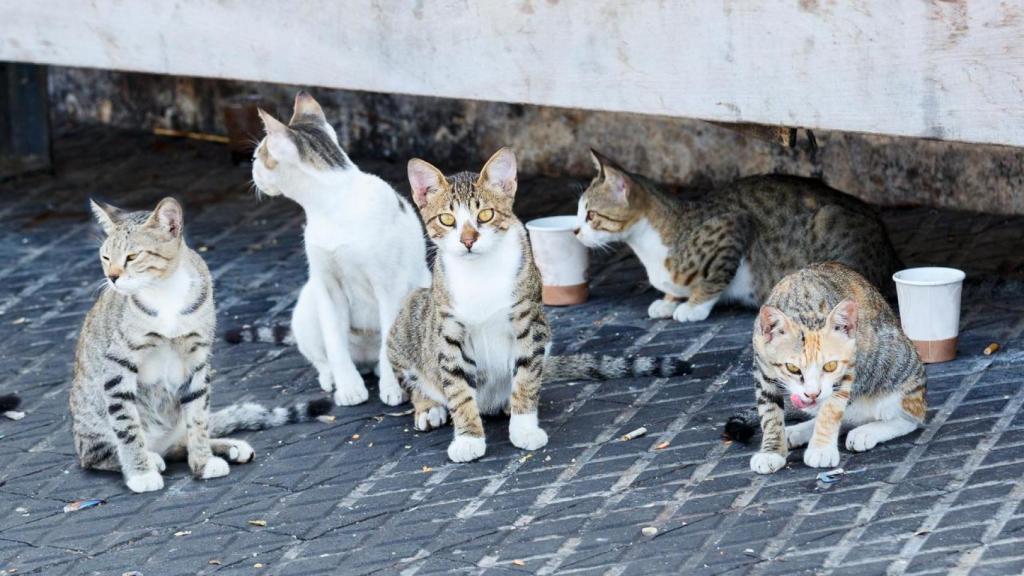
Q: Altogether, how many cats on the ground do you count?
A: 5